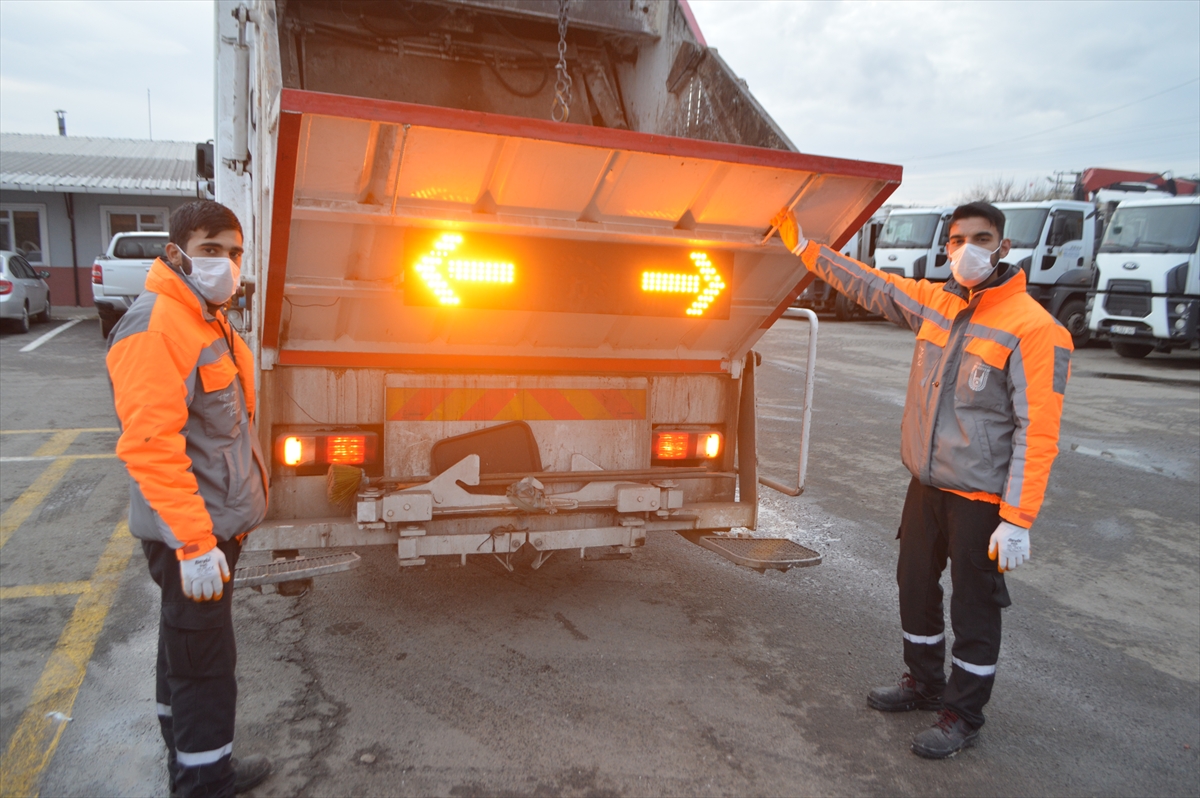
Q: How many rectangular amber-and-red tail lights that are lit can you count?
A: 2